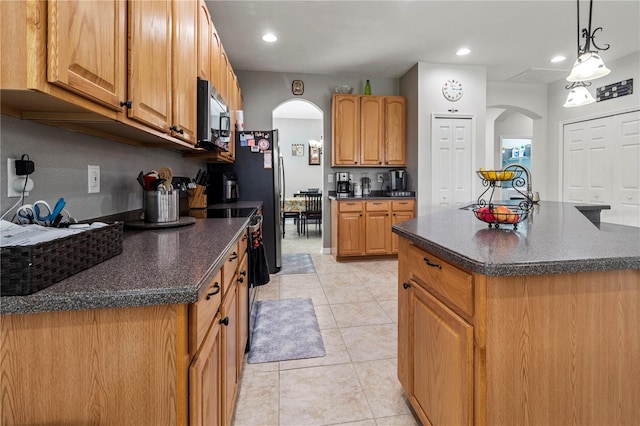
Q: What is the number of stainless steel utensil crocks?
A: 1